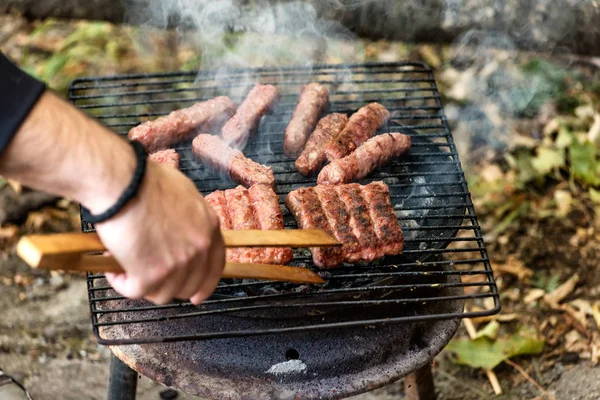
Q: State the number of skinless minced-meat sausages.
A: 15